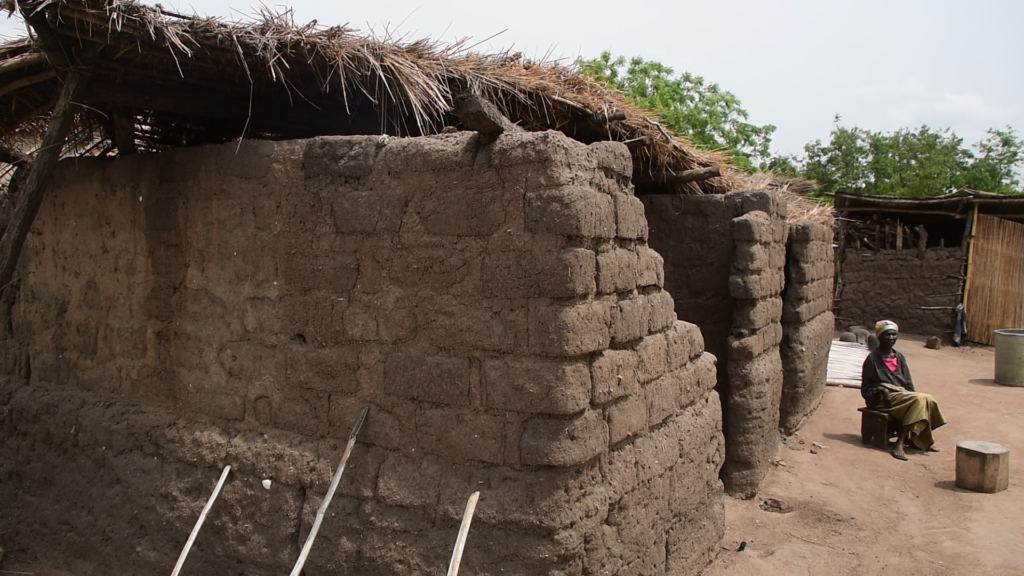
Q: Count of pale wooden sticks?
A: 3